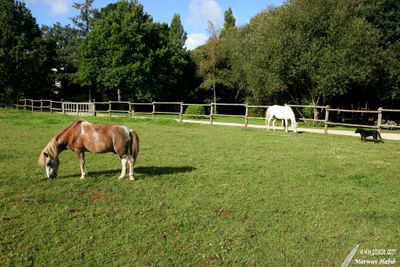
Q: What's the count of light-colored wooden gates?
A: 1